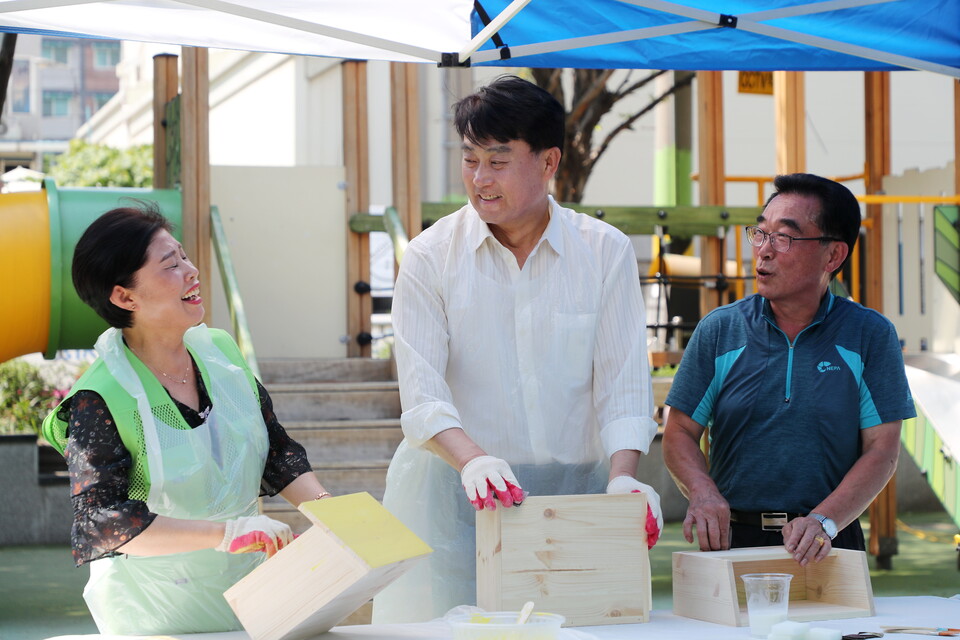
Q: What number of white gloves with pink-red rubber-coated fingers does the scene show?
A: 3